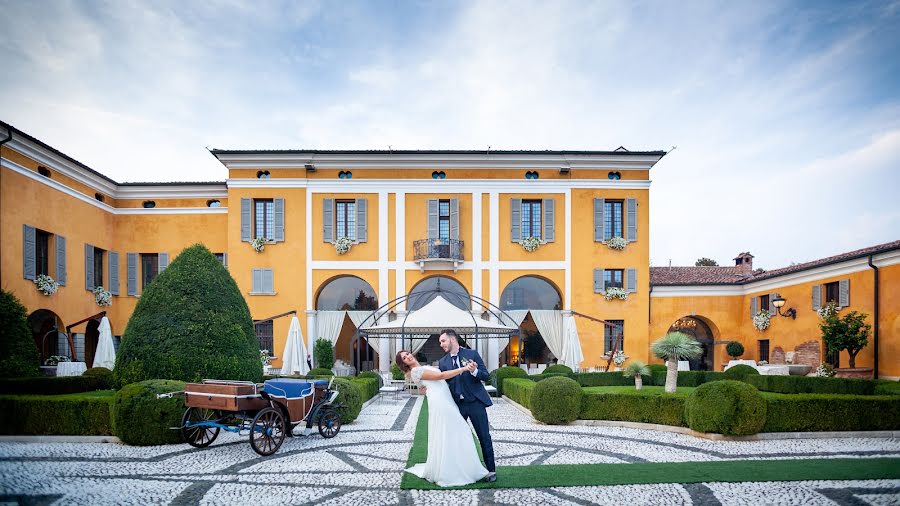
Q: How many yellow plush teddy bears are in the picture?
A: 0